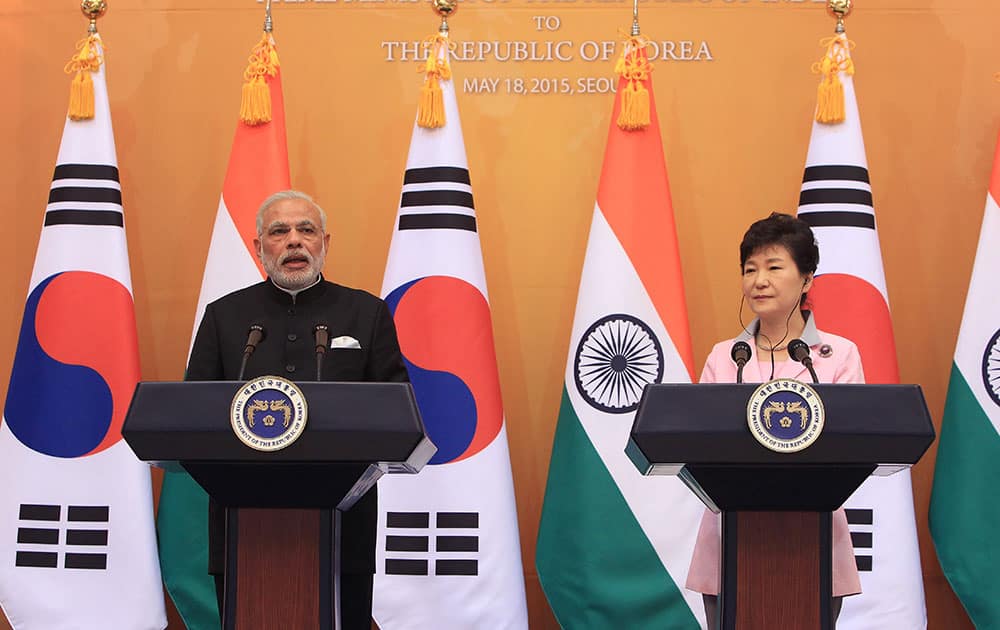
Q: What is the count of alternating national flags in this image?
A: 6